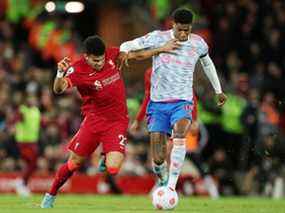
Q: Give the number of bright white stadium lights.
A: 2